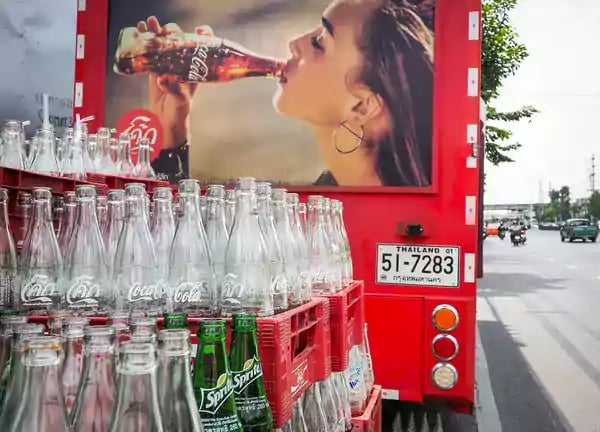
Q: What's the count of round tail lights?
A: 3